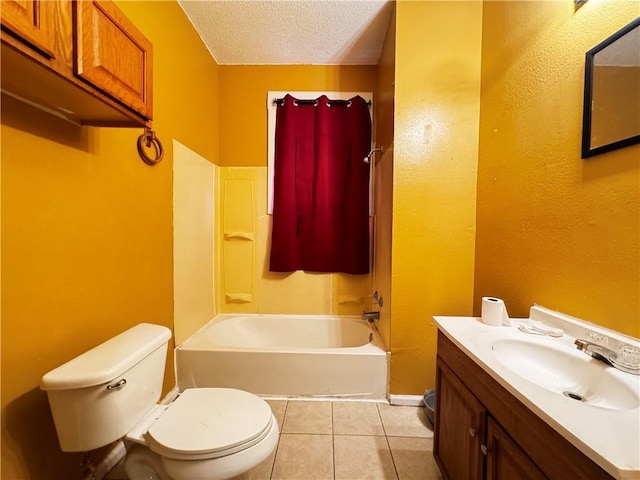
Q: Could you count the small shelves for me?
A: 3